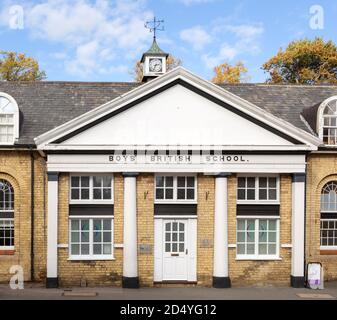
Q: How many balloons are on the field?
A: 0